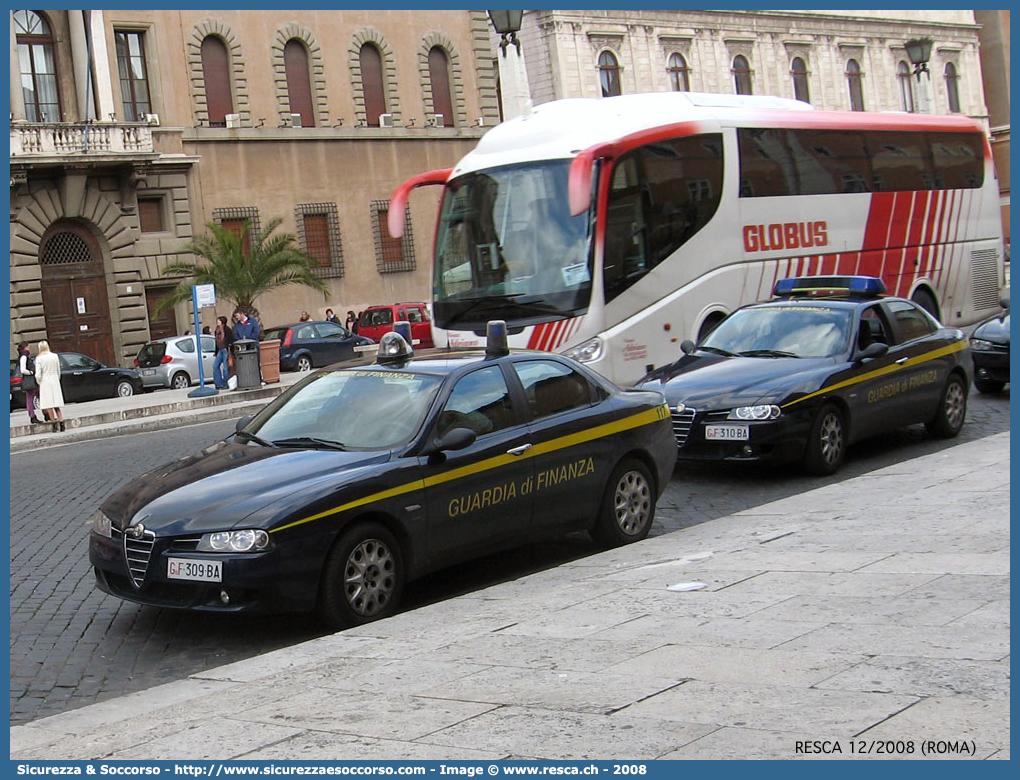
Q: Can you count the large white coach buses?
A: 1